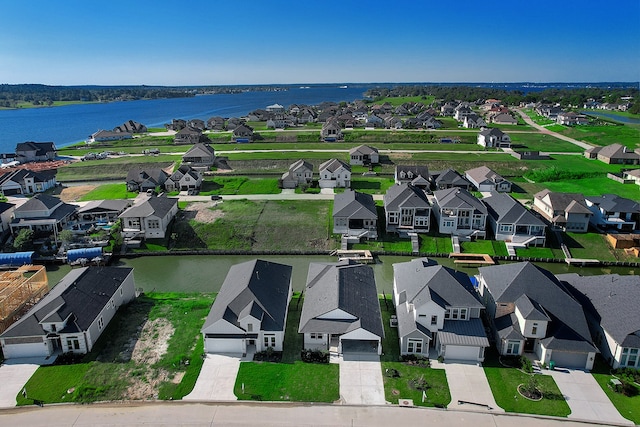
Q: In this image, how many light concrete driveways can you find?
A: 5